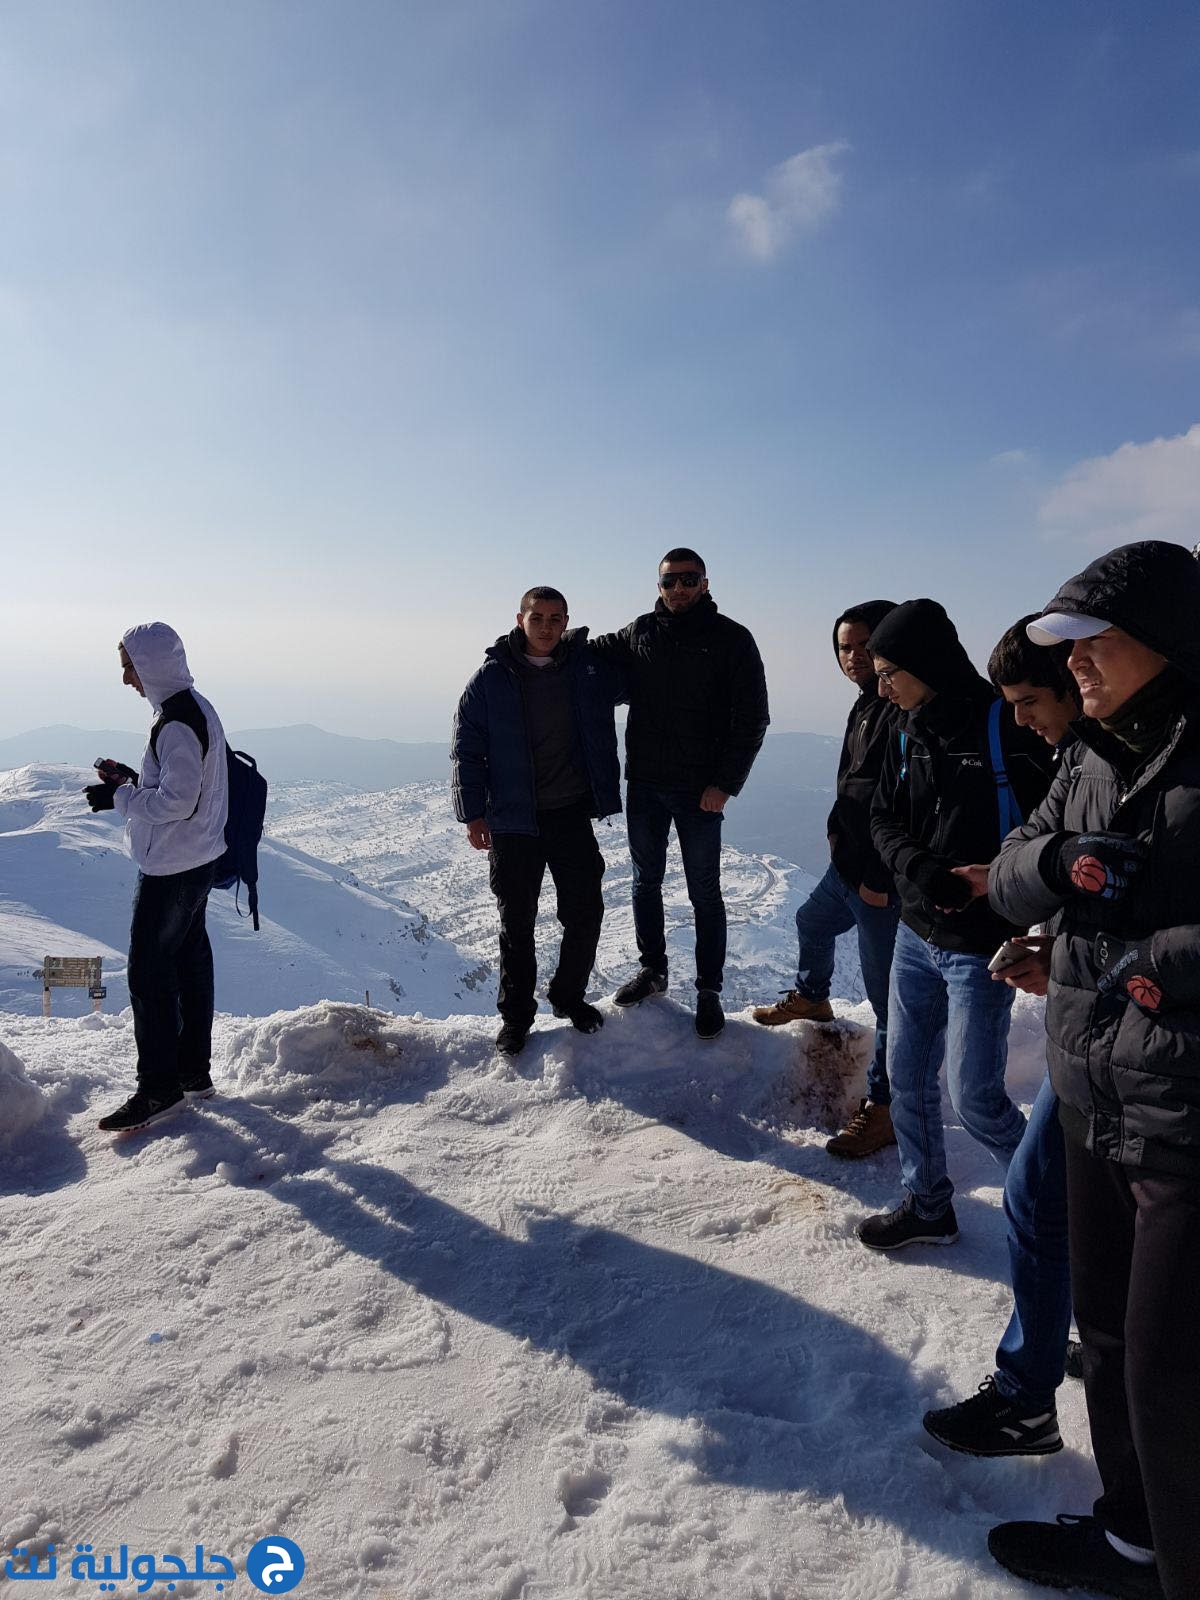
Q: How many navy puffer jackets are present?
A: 1